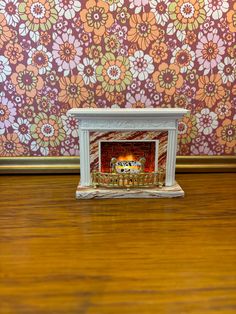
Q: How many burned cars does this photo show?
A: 0